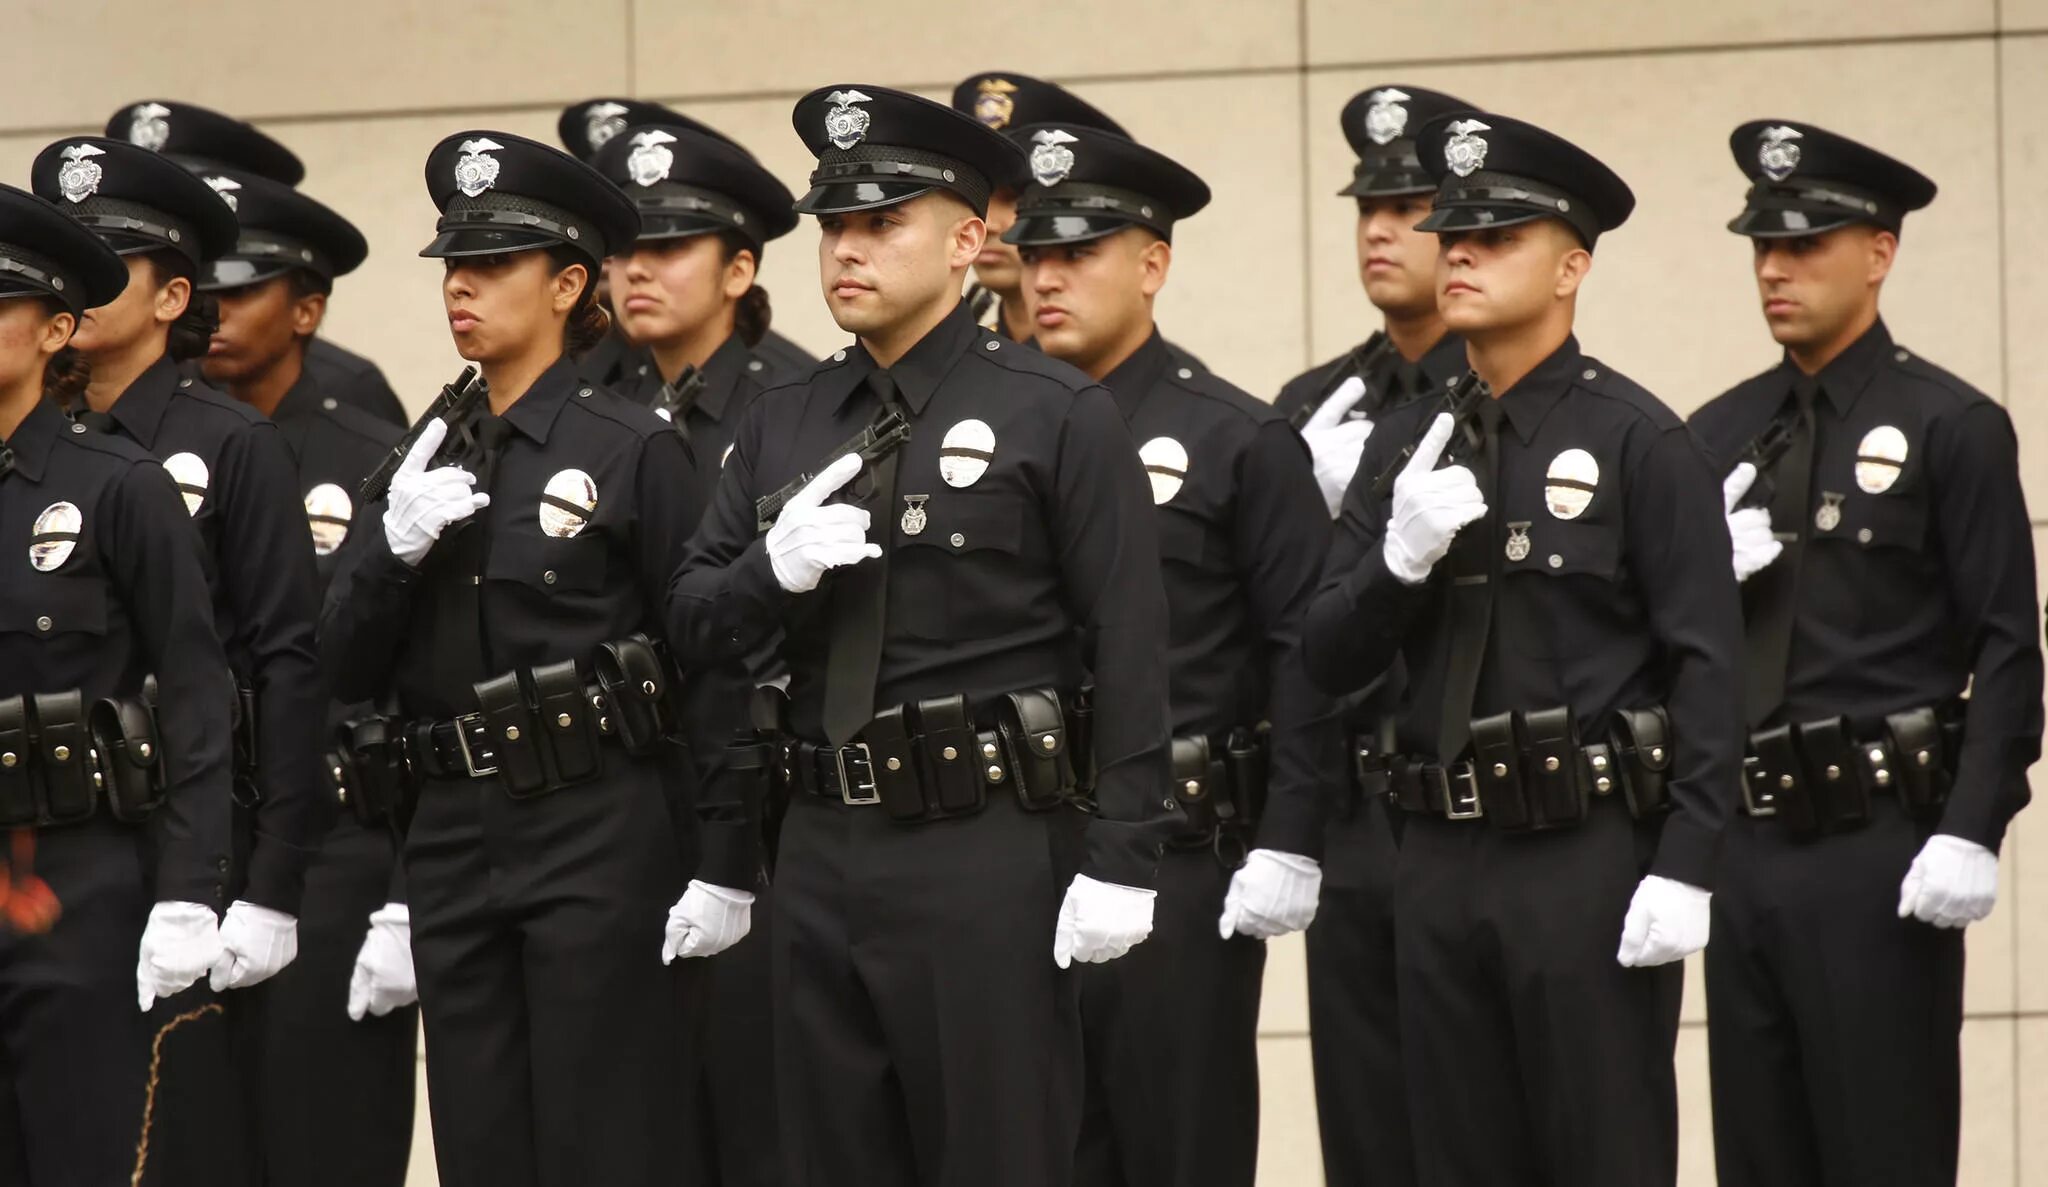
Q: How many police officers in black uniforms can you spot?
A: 13